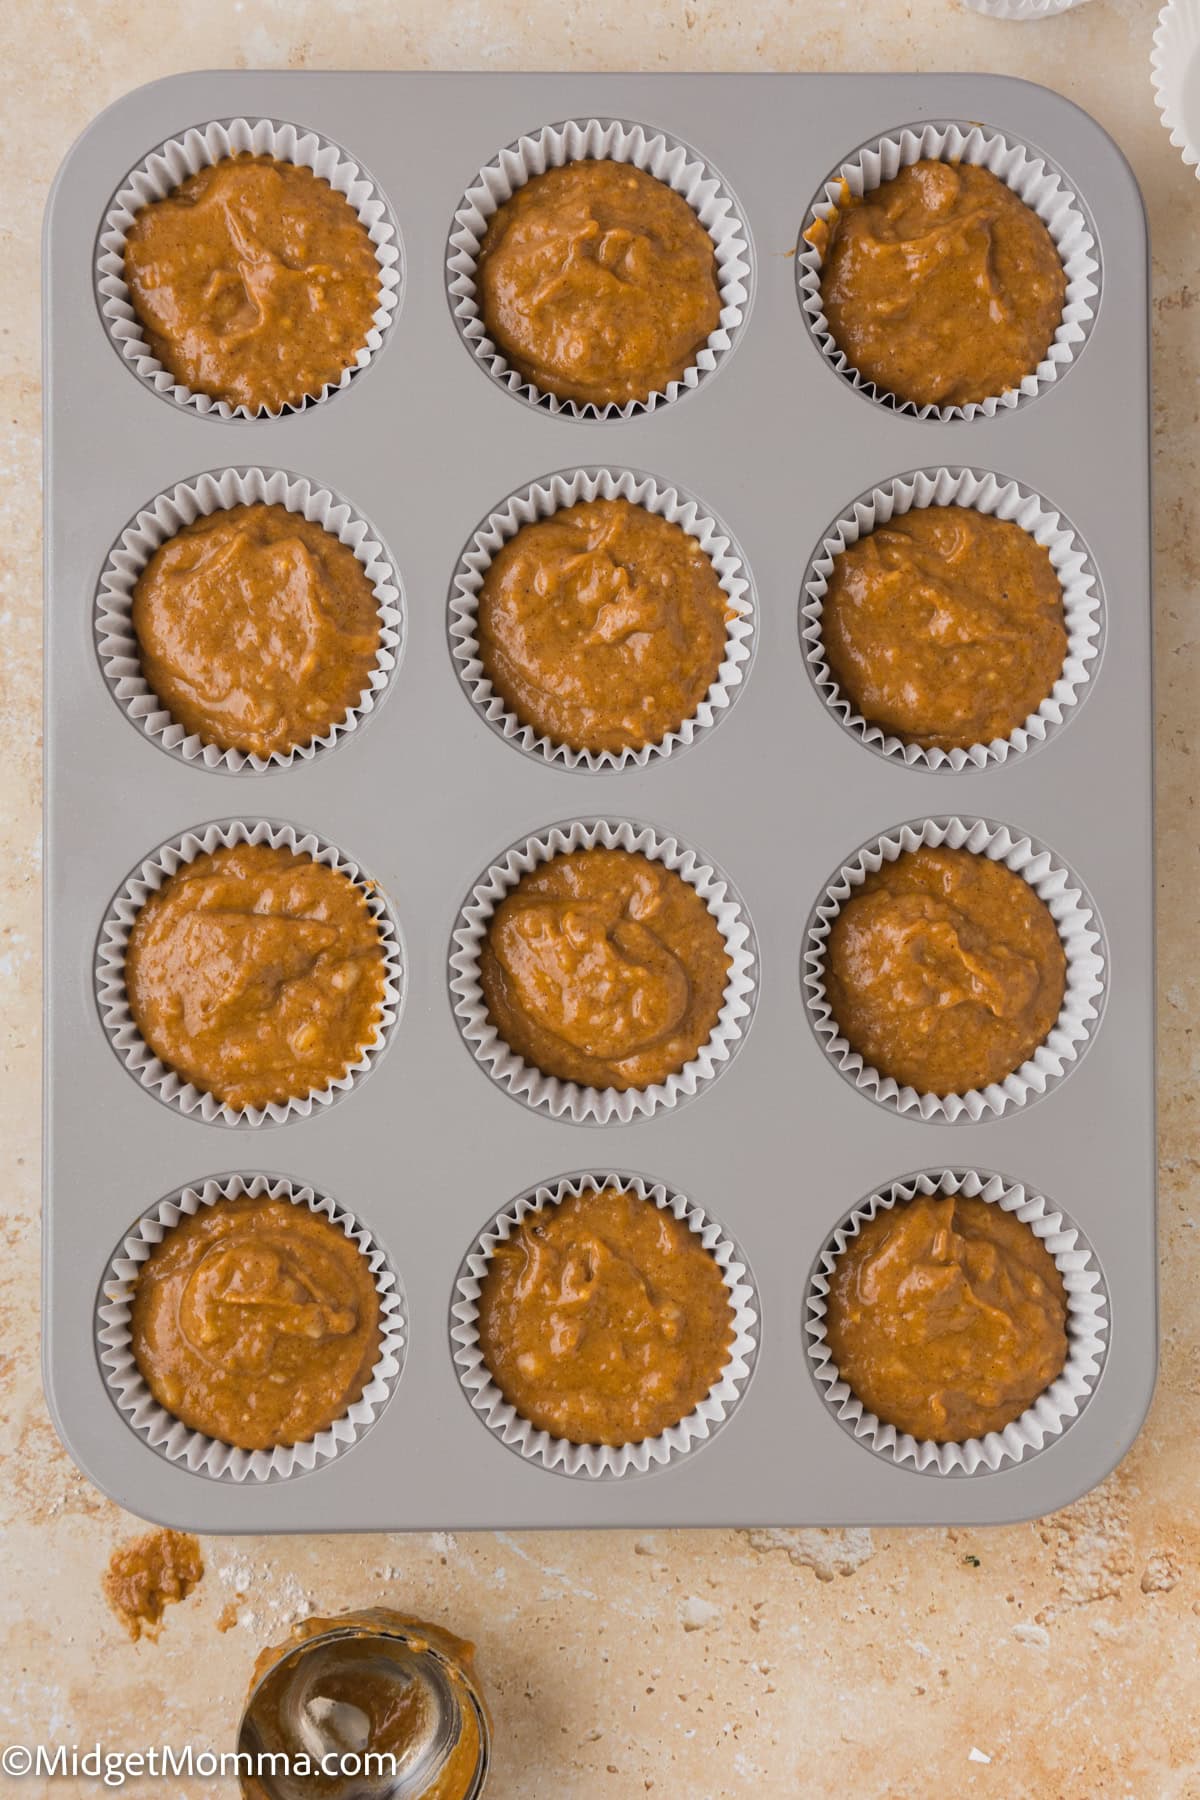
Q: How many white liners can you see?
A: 14